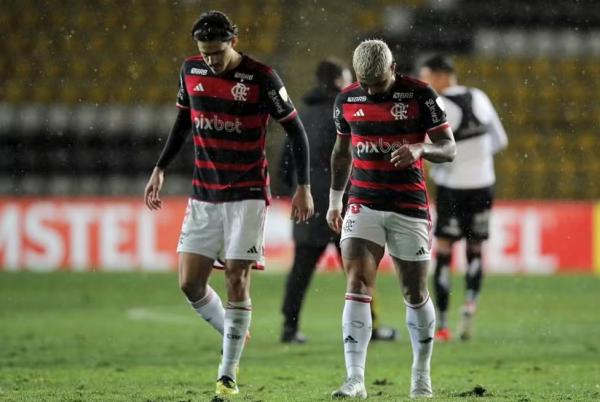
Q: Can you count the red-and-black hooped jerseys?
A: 2